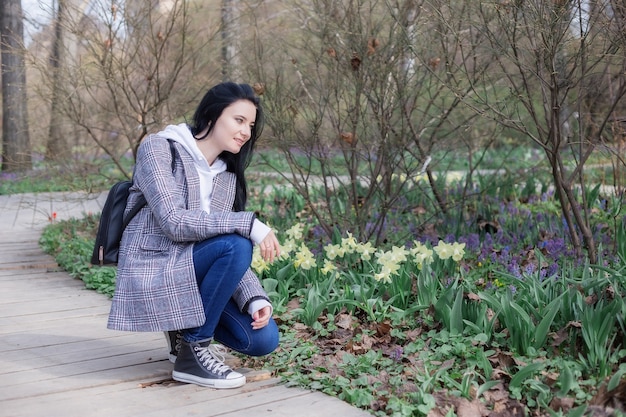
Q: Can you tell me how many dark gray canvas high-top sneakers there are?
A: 2